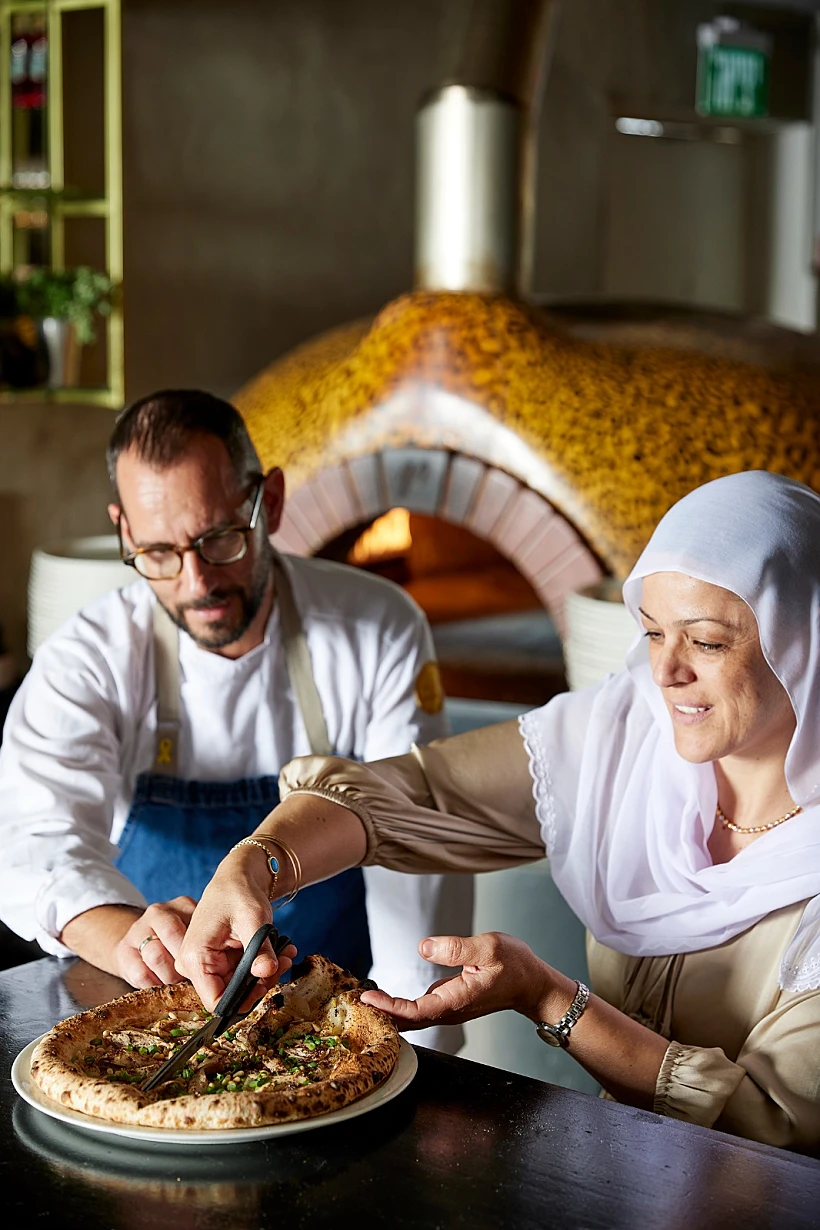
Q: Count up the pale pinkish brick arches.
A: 1